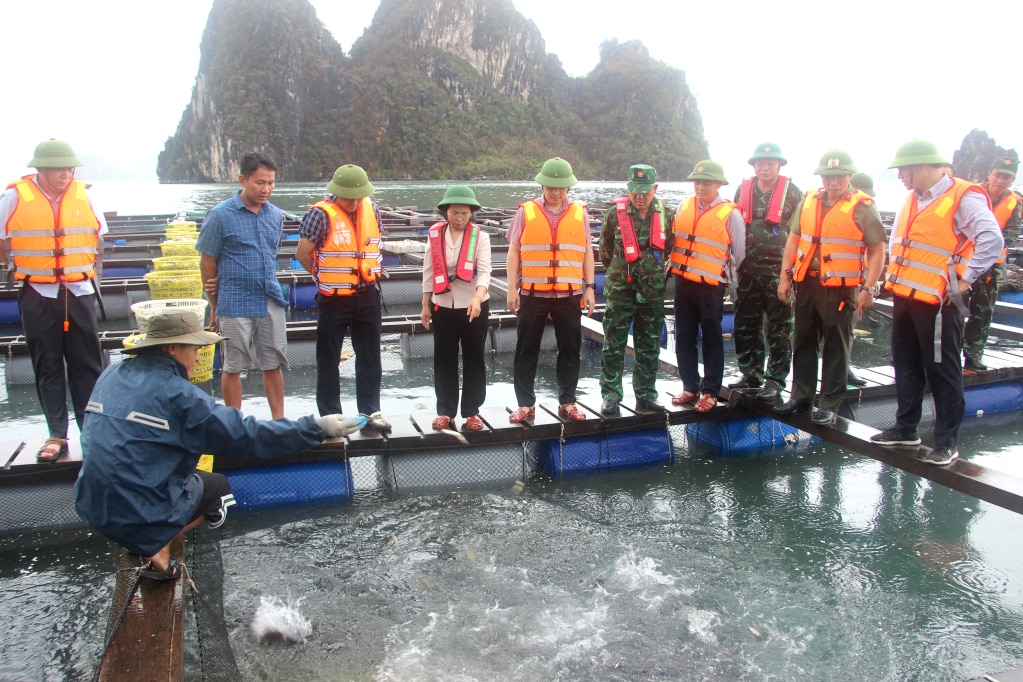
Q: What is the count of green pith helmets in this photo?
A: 9